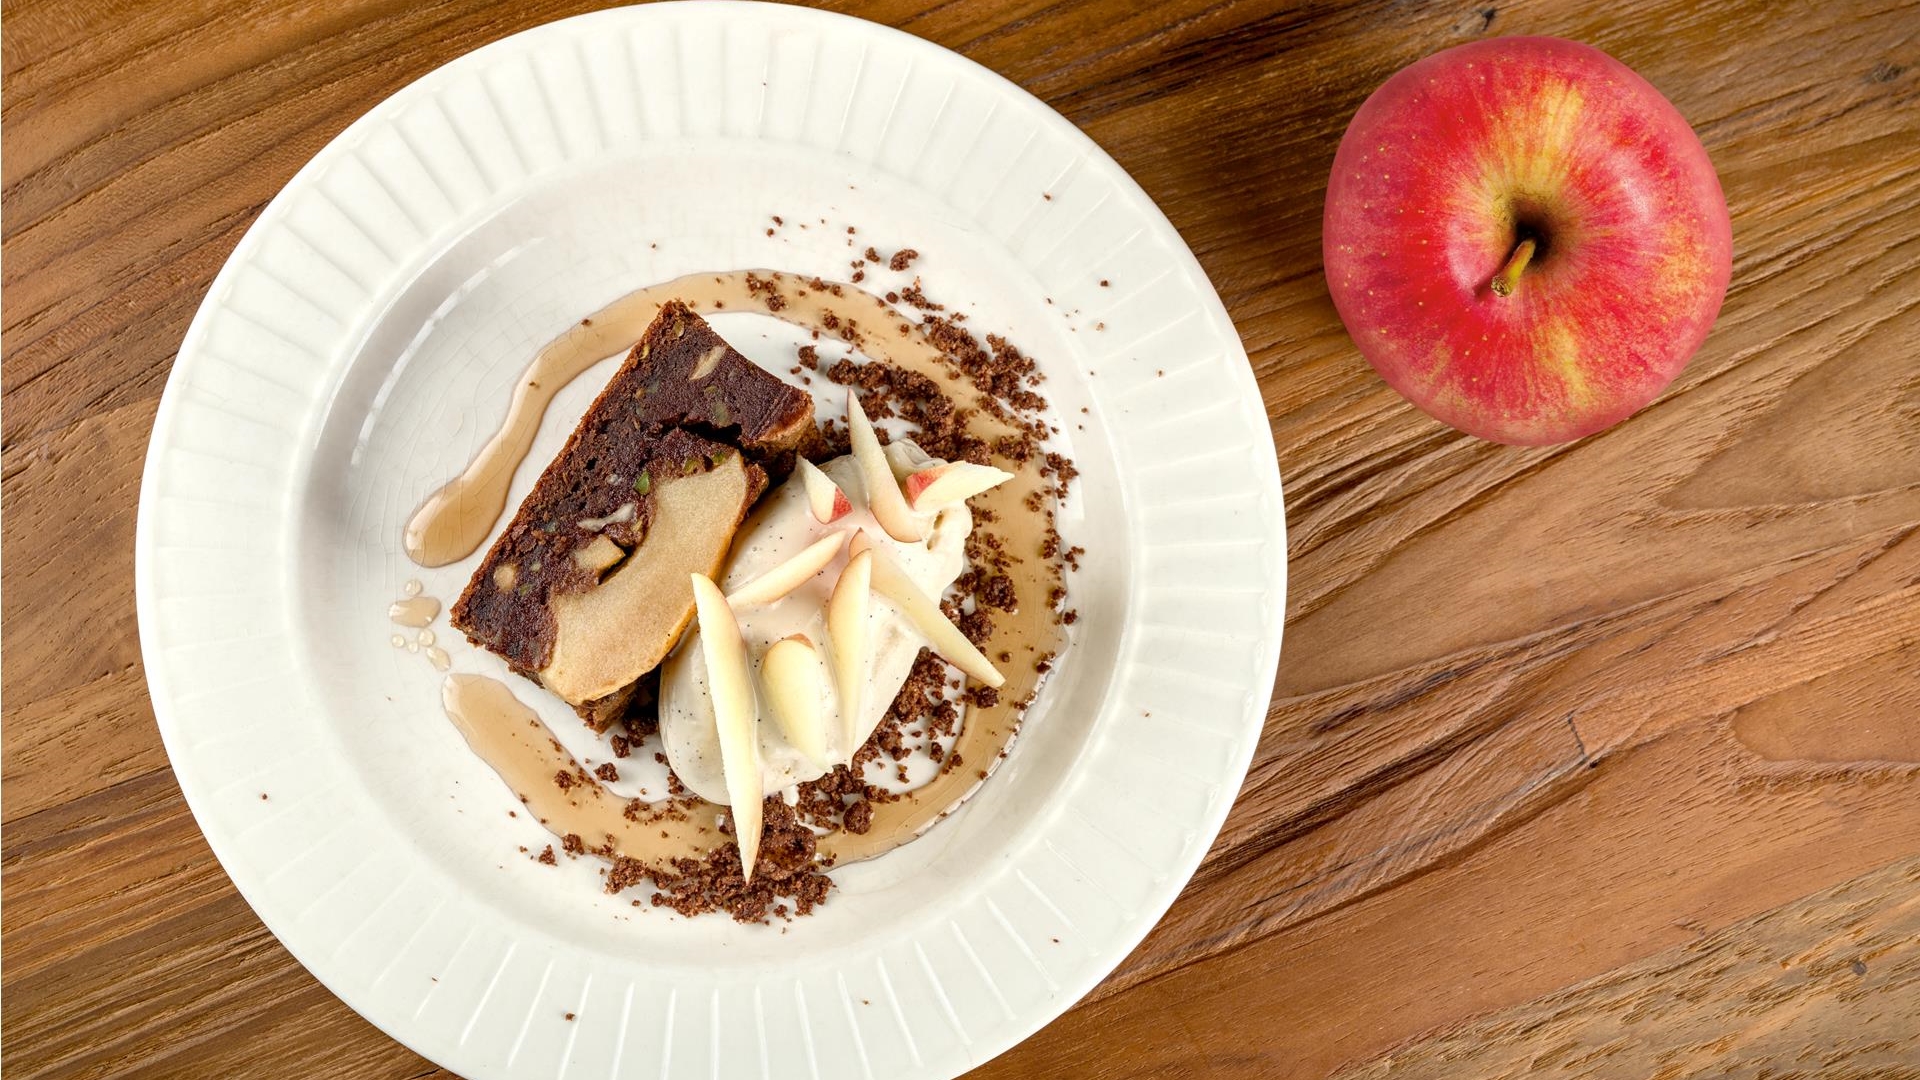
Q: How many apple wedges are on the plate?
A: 8